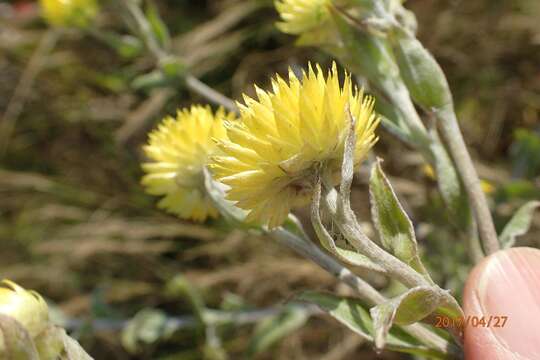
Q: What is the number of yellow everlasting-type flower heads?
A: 5